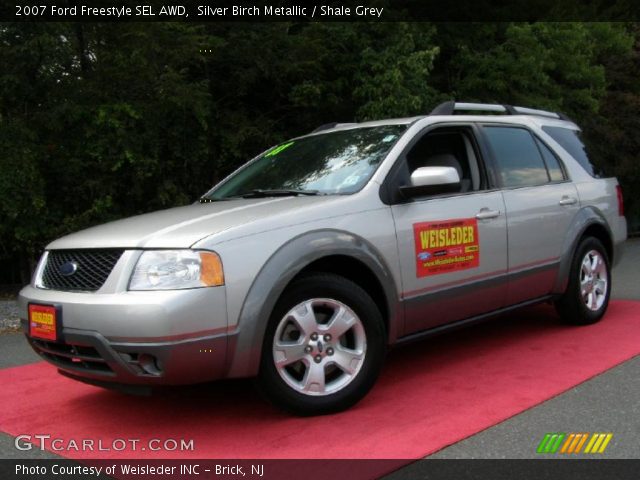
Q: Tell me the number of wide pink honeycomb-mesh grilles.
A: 0